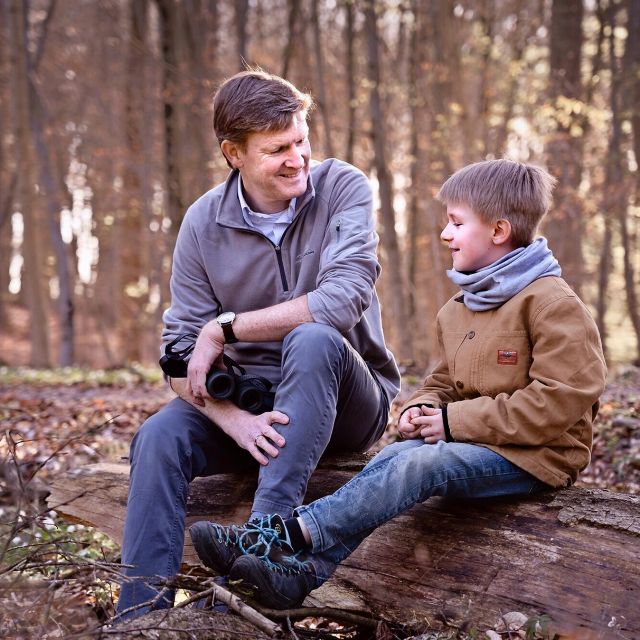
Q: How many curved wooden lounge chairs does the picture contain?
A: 0